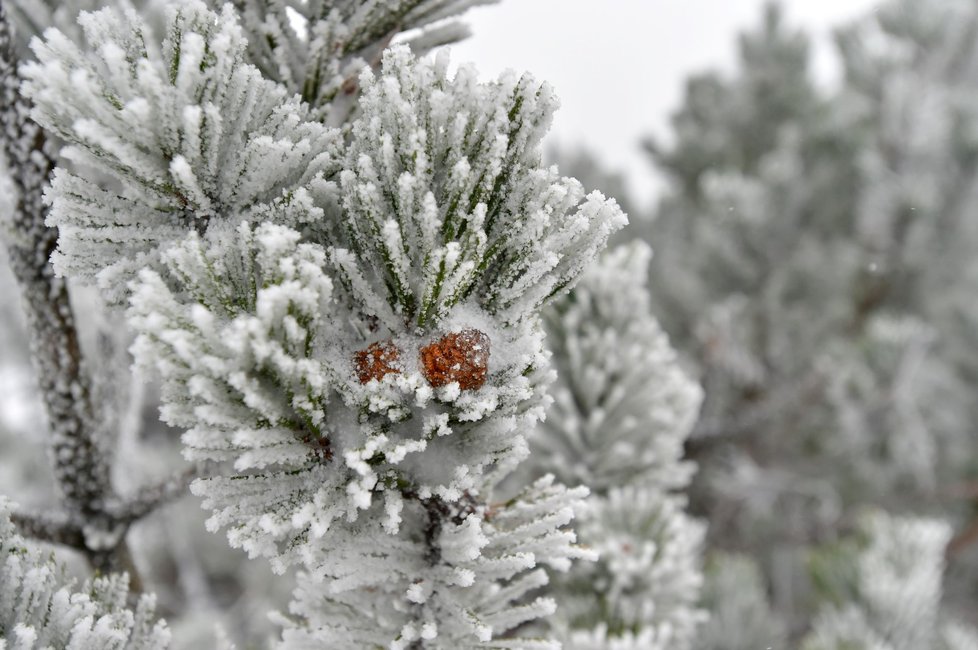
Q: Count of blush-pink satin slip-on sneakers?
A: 0